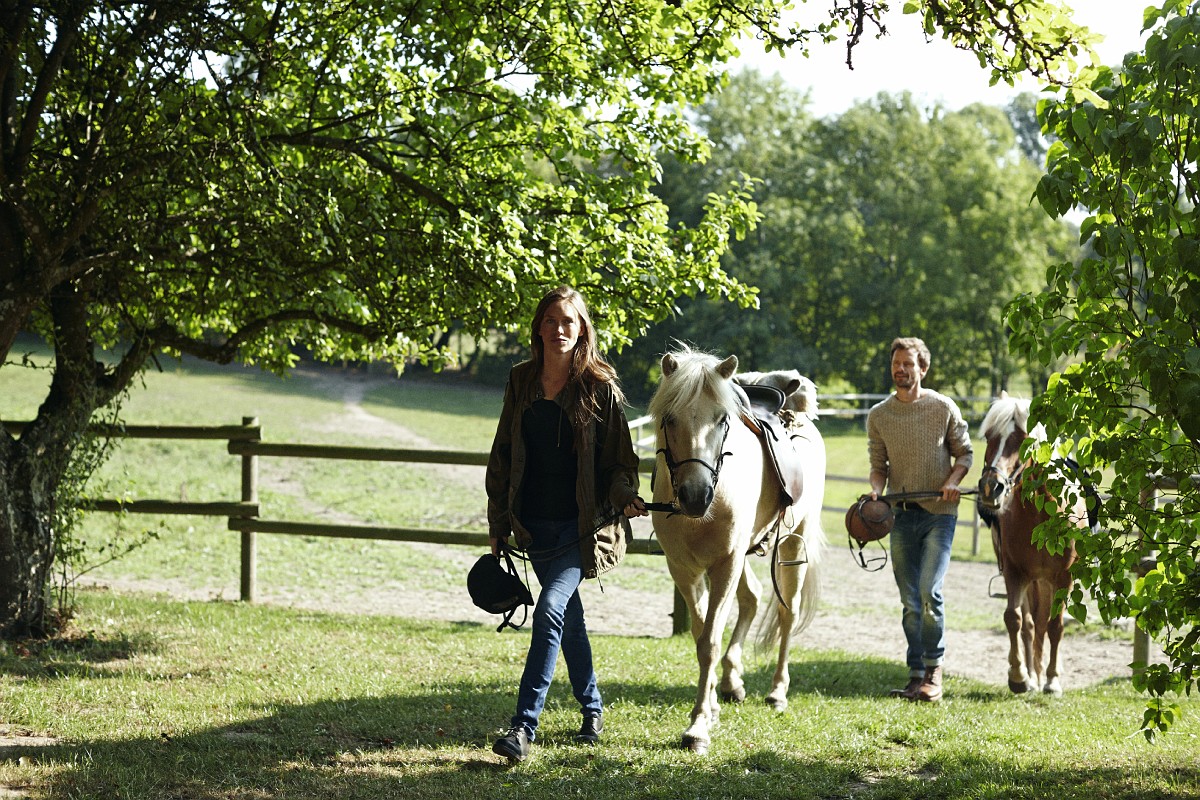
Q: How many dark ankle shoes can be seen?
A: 2